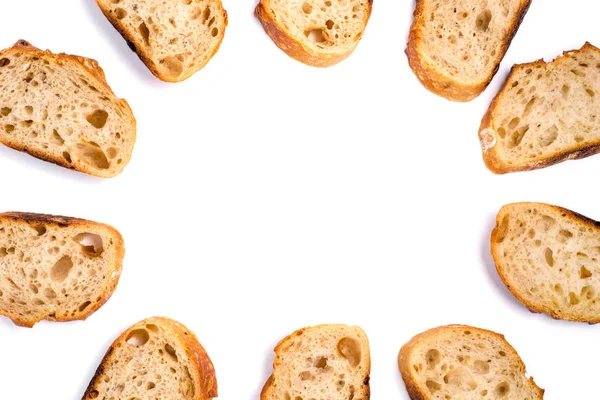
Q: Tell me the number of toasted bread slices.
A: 10